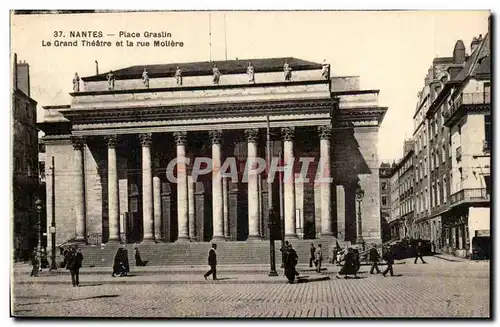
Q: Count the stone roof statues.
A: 8